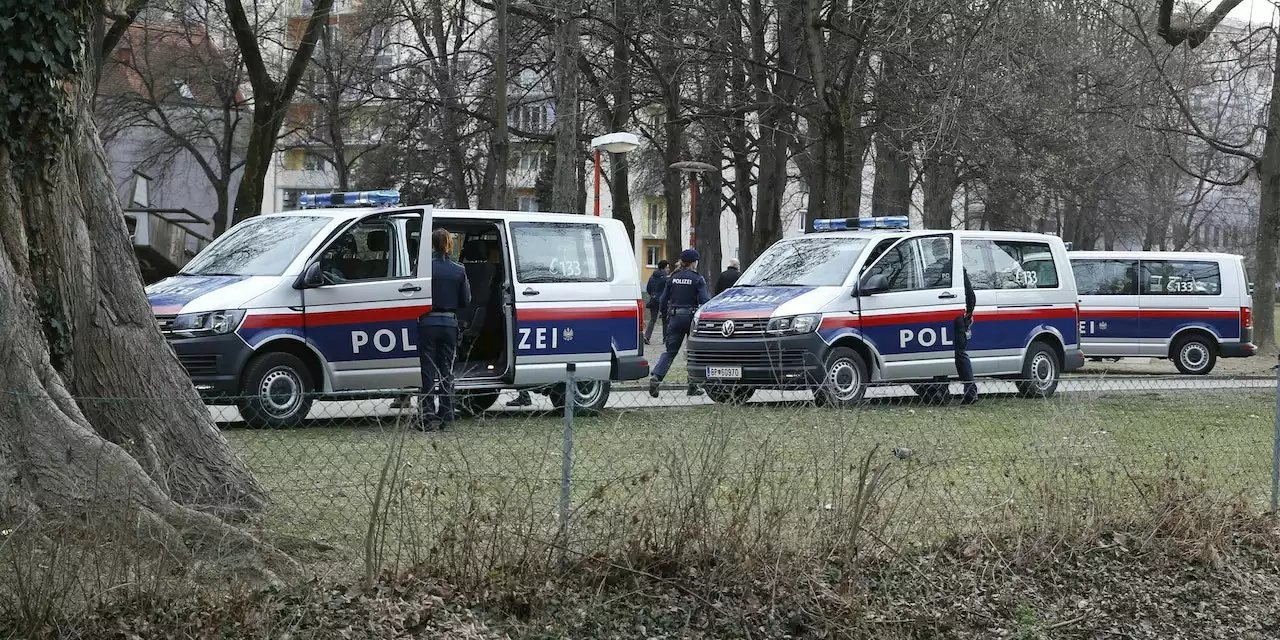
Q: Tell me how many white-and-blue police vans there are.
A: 3